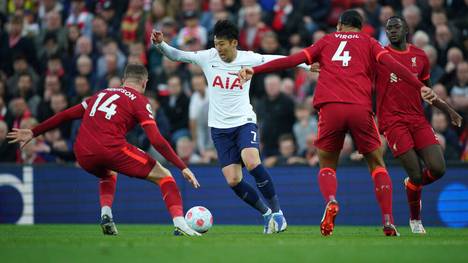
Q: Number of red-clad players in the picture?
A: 3